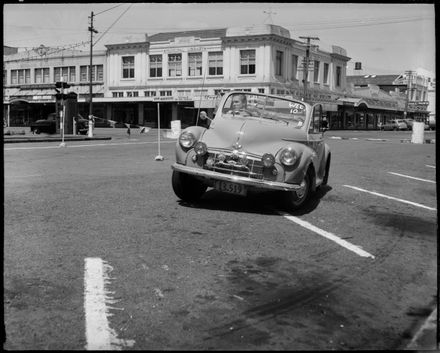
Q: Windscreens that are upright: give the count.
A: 1